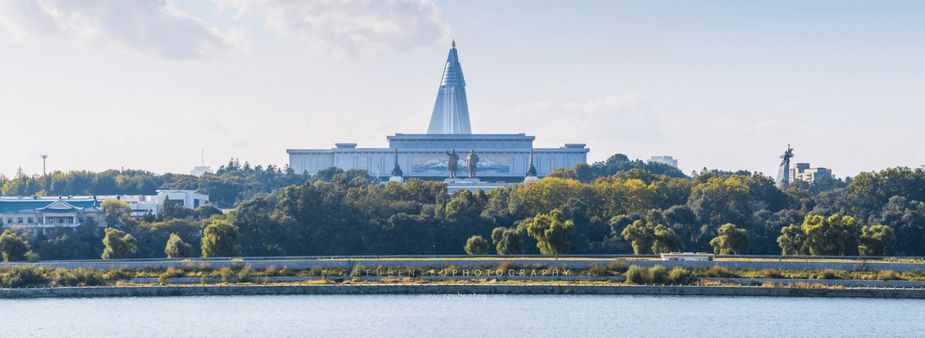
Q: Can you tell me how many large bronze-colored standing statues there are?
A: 2